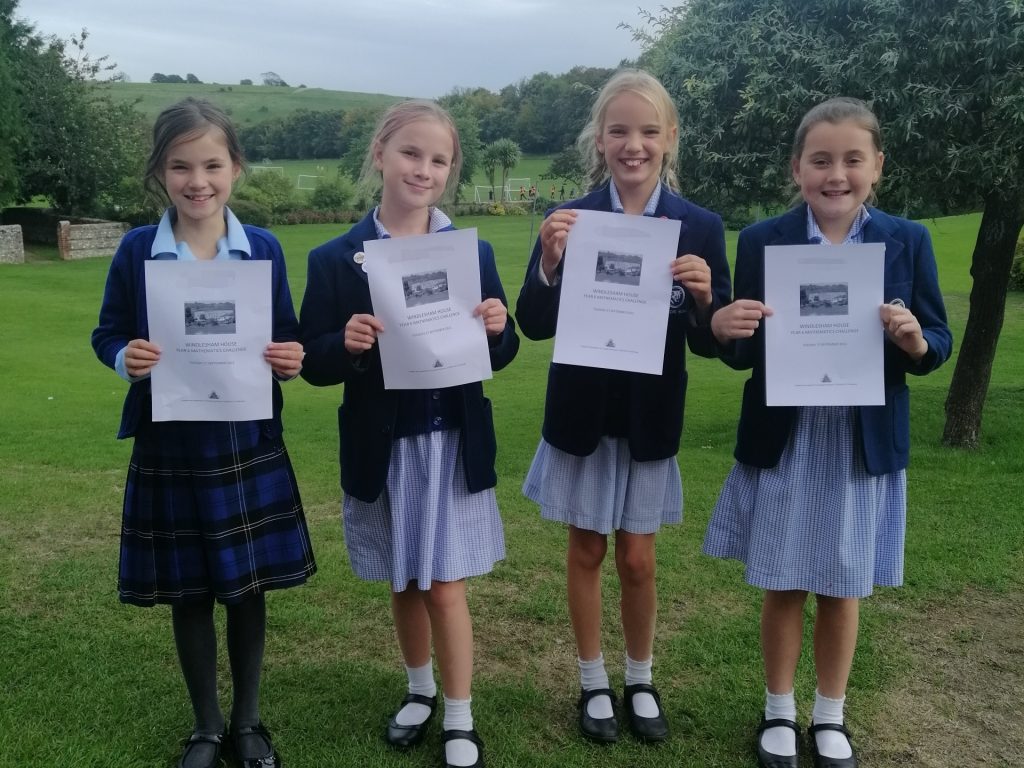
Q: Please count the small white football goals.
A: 4